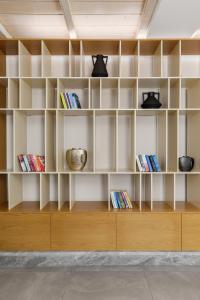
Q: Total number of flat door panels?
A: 4